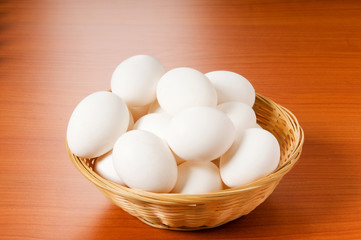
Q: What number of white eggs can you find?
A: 11